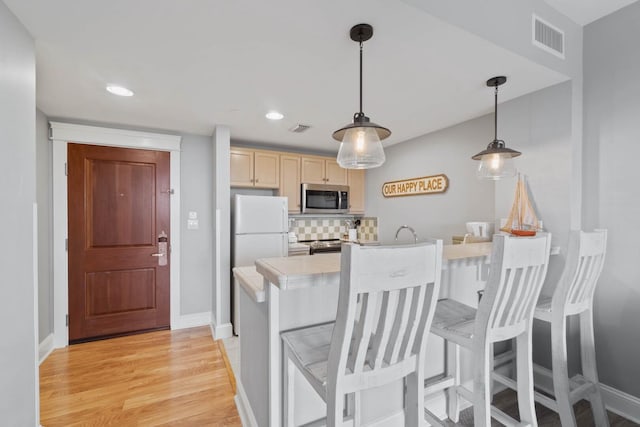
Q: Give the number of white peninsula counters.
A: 1